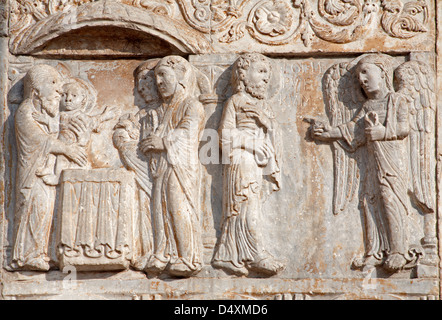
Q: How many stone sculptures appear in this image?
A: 6